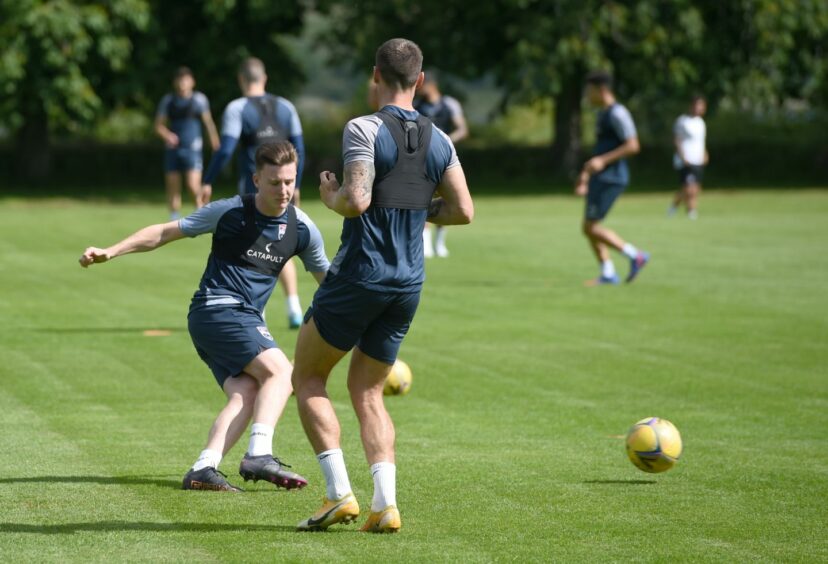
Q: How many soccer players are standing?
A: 7